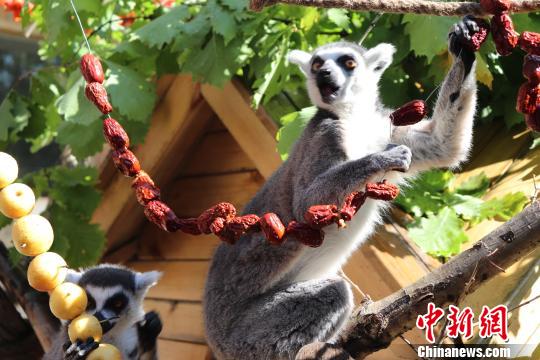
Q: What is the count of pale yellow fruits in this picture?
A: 7